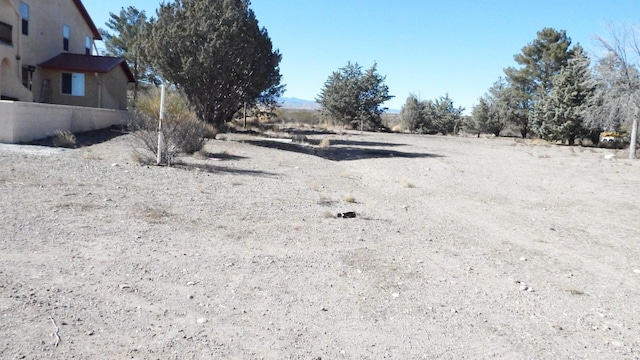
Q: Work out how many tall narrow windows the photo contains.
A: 3